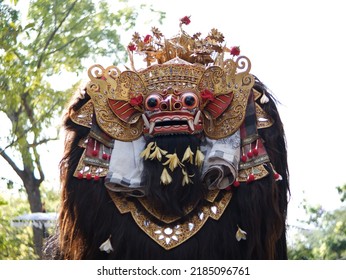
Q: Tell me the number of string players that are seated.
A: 0